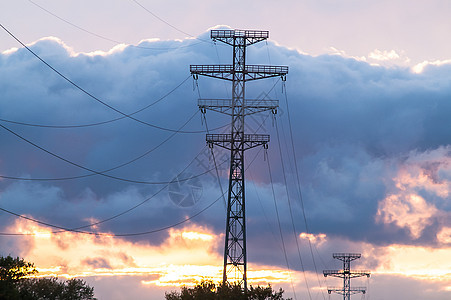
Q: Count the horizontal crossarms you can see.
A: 7